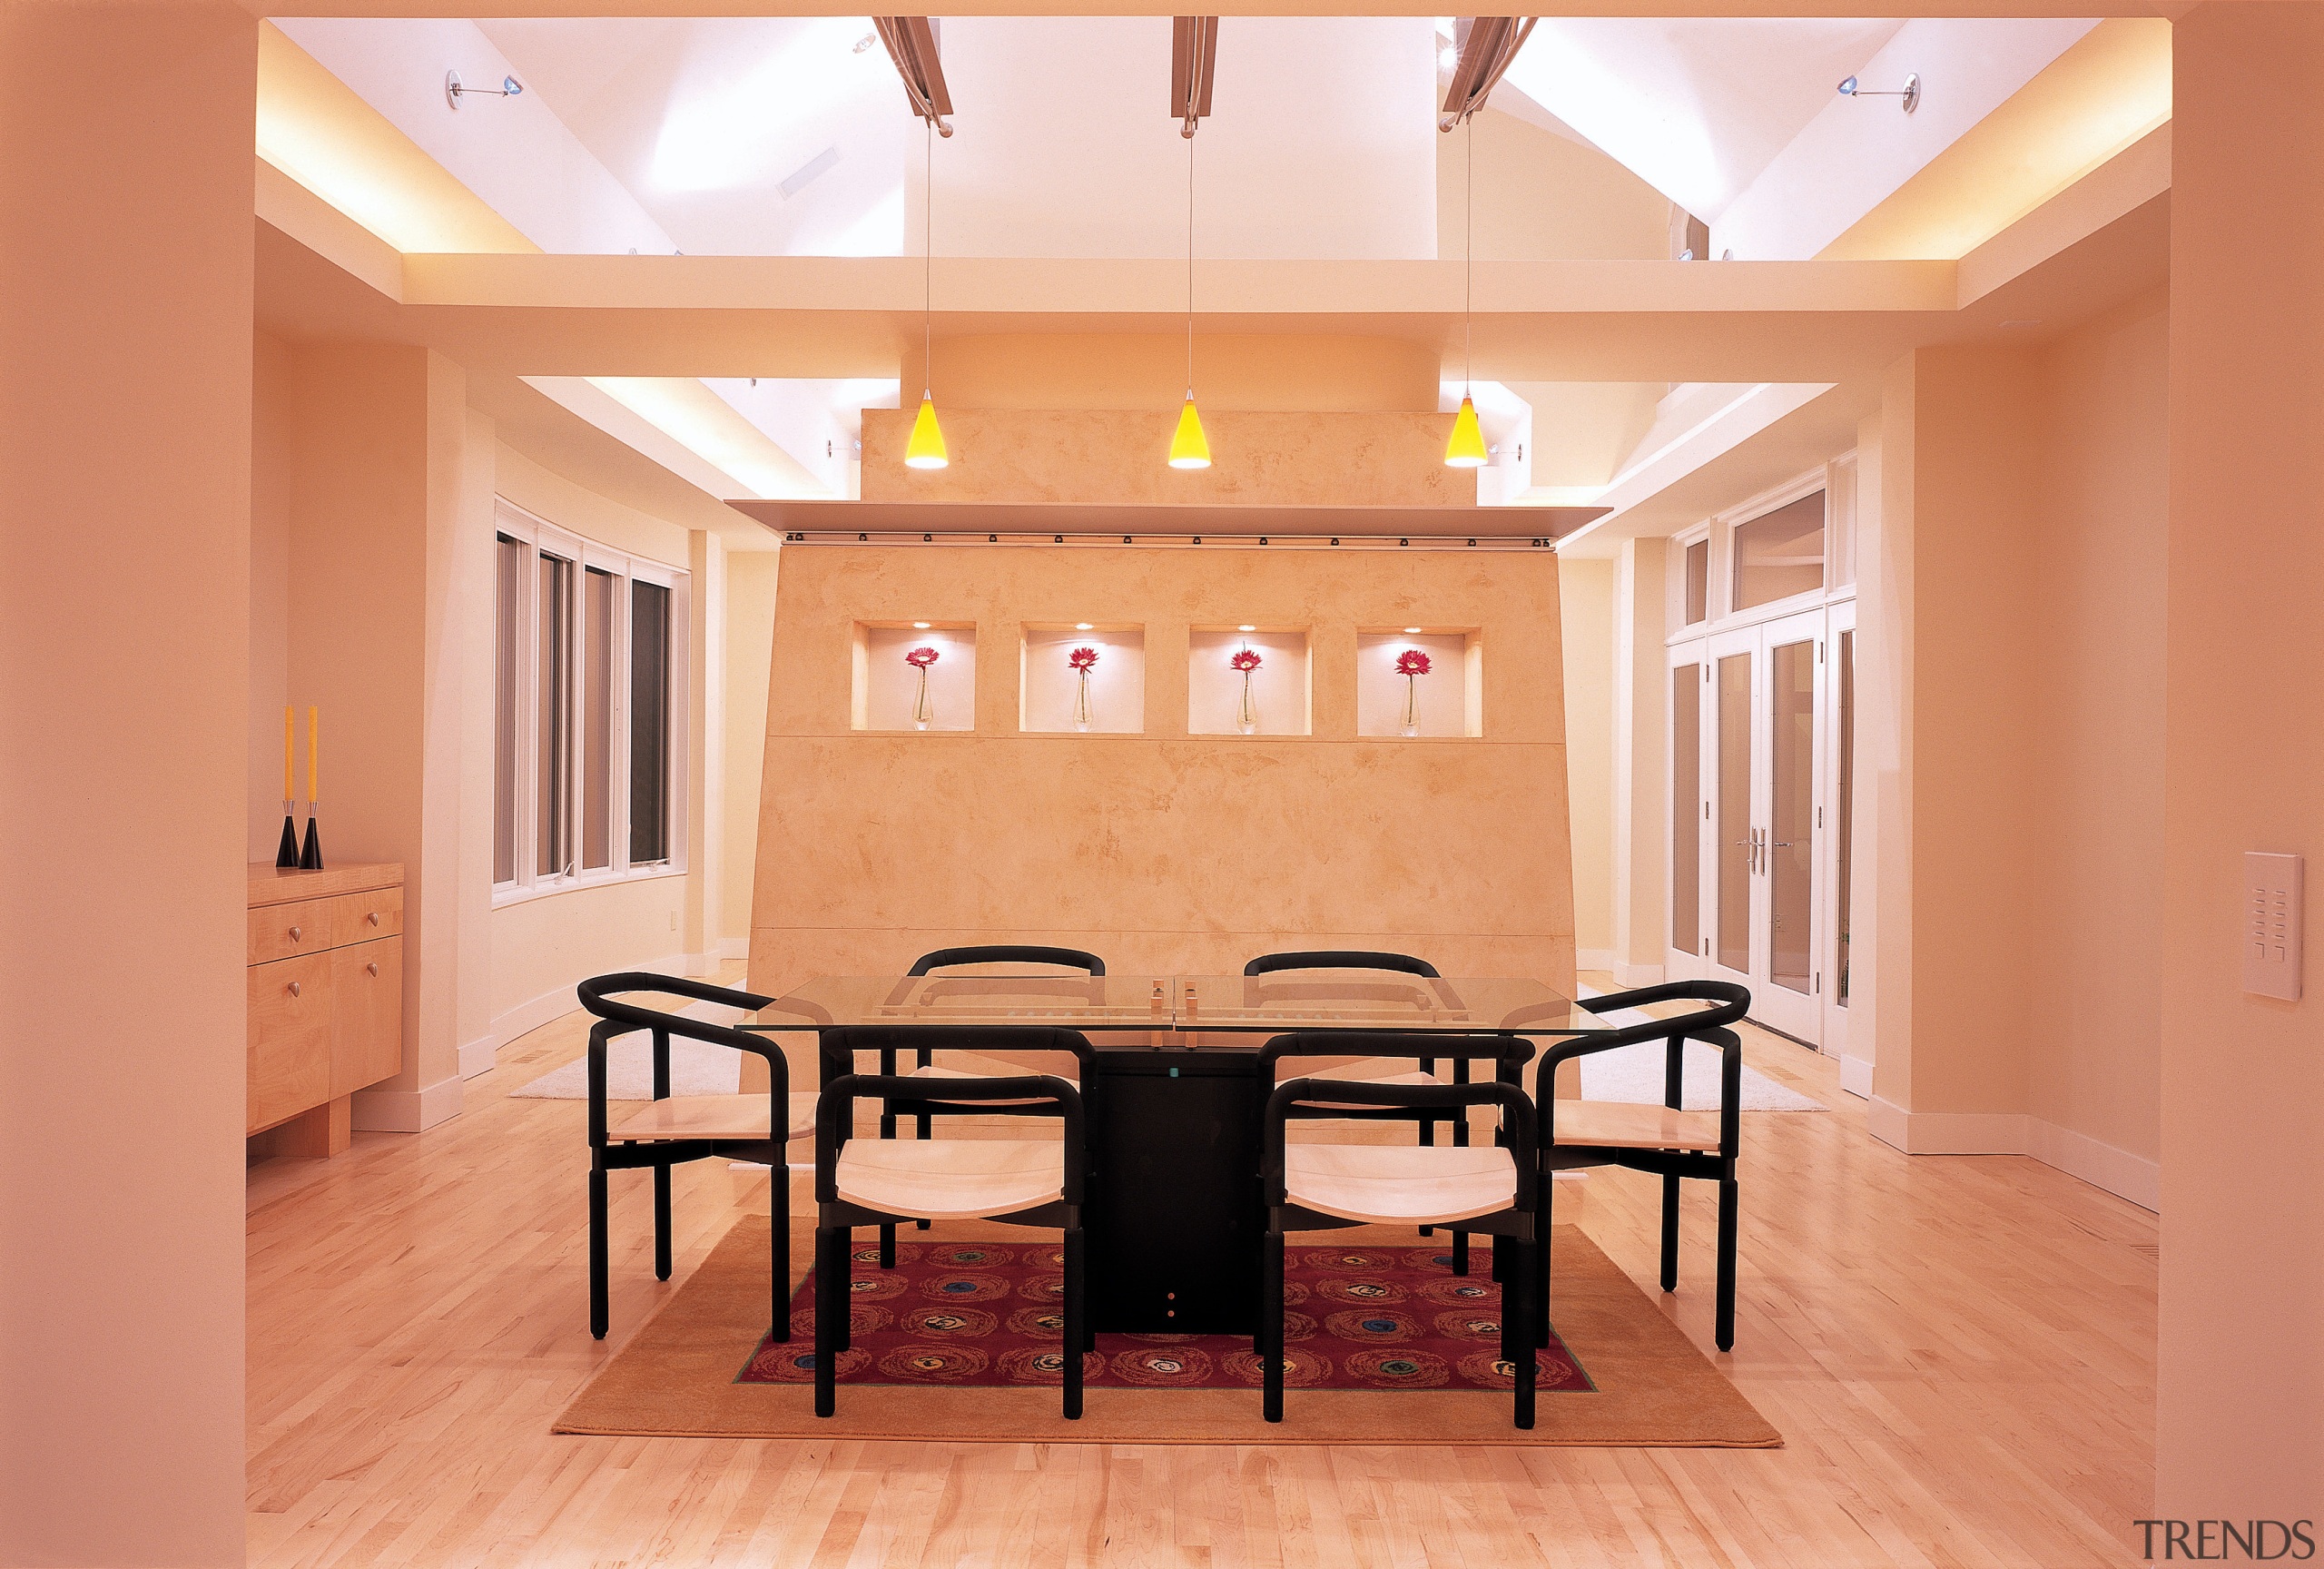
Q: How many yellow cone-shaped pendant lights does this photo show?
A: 3